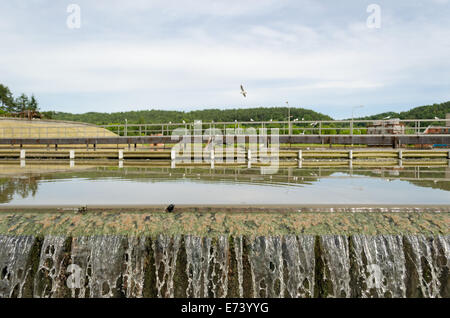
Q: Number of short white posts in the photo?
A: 9